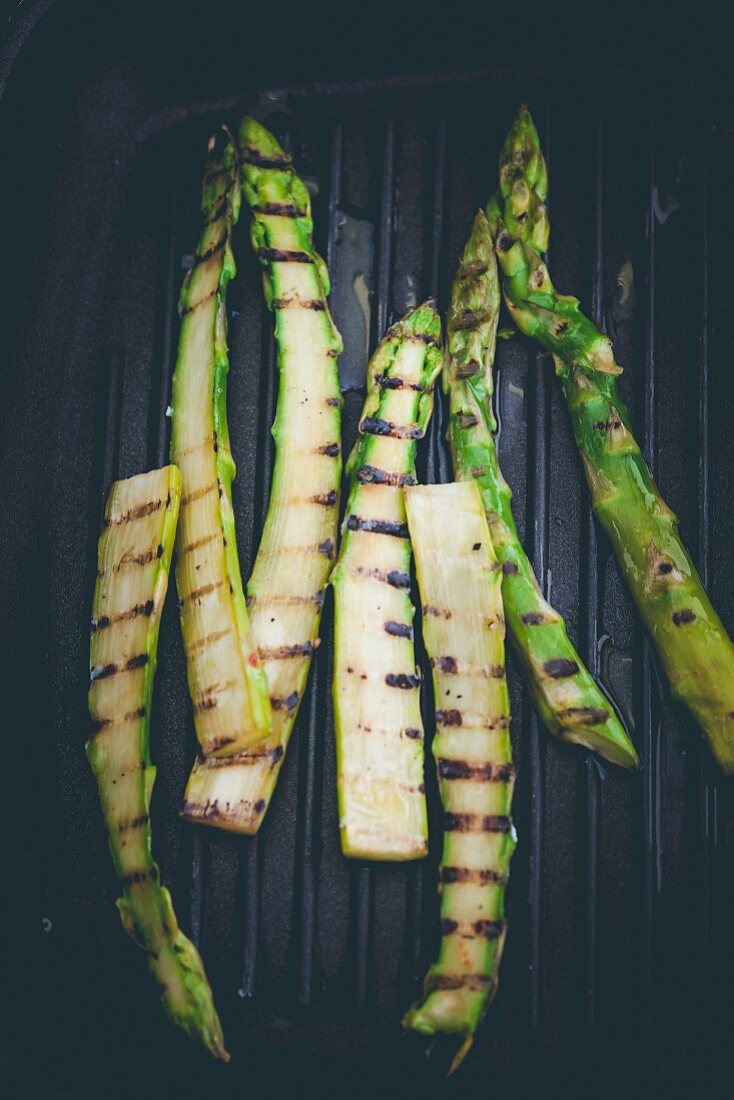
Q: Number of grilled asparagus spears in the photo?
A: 7